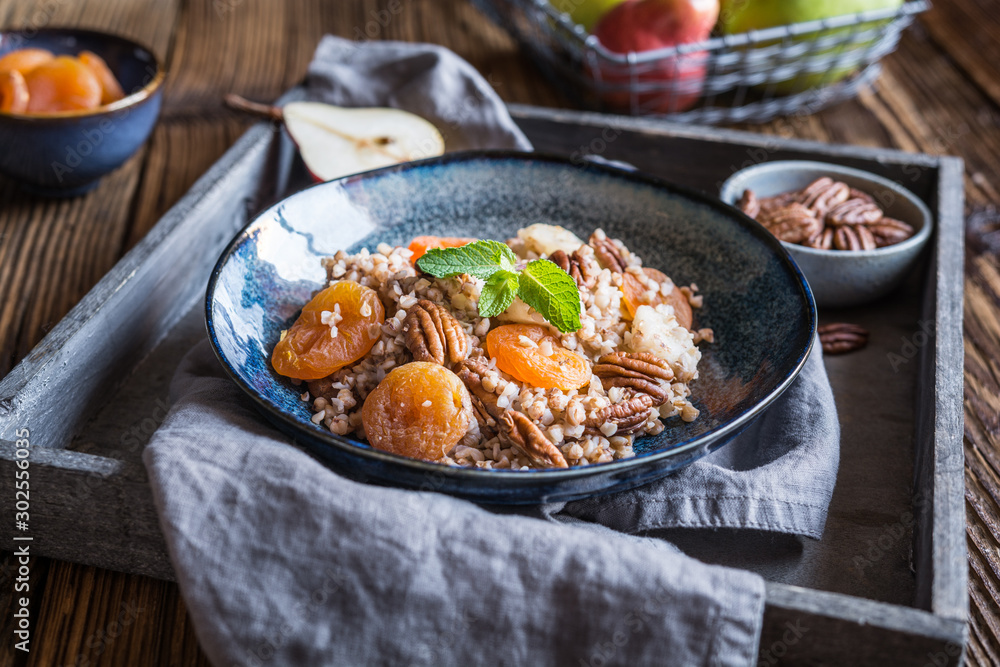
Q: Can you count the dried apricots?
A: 9